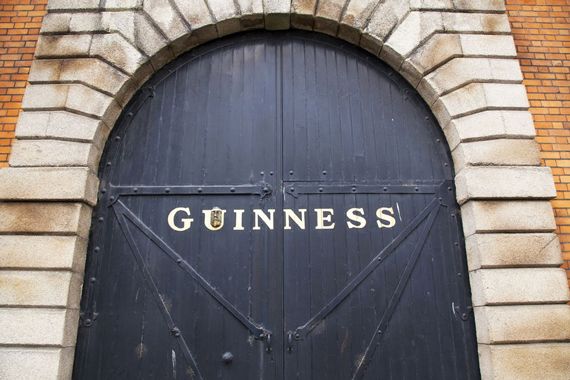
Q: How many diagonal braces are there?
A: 4